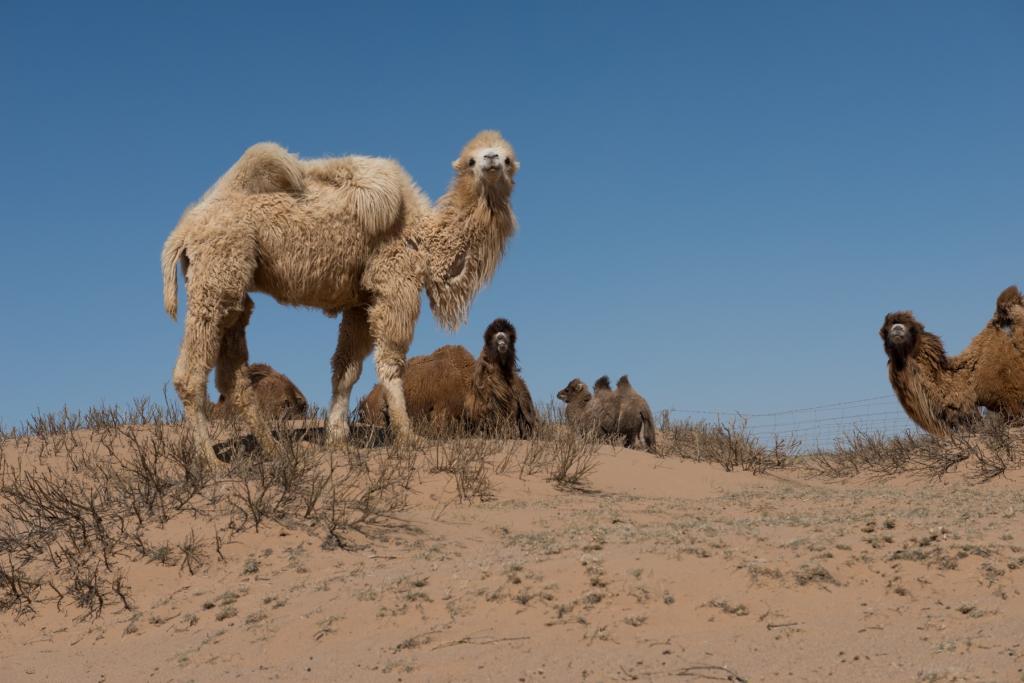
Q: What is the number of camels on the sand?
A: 5